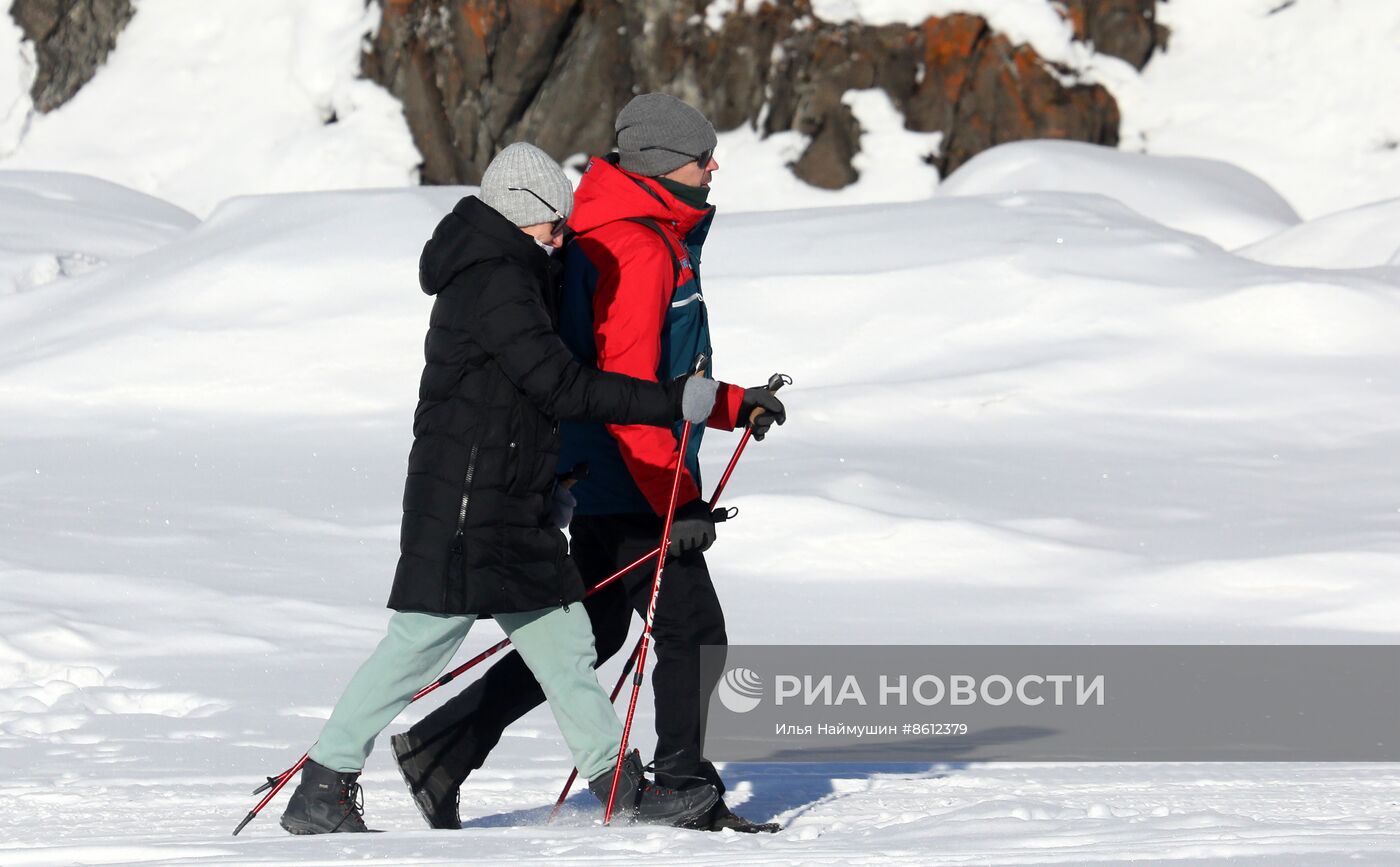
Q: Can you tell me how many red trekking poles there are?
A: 4